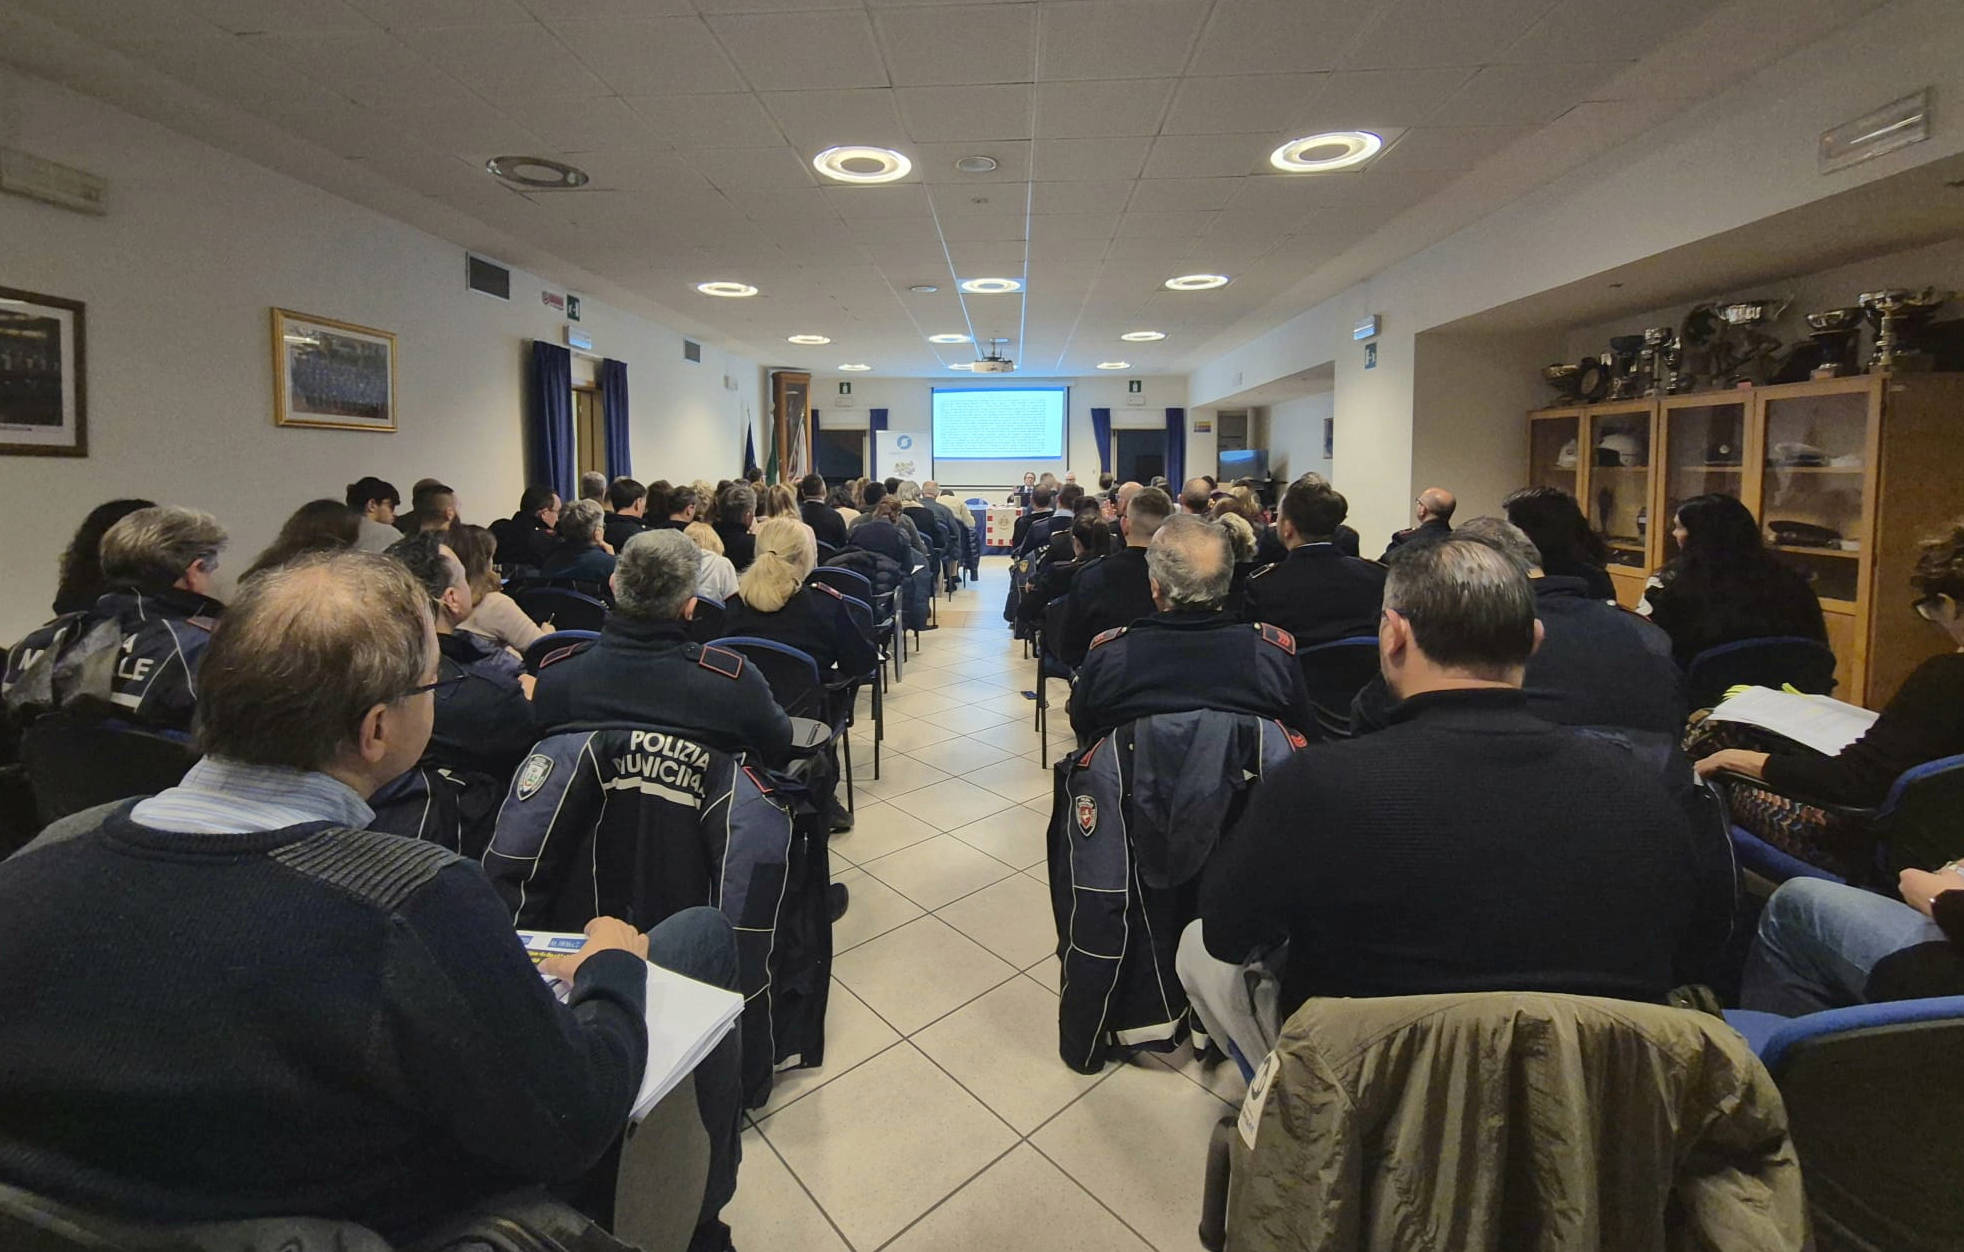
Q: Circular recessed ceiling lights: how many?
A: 12